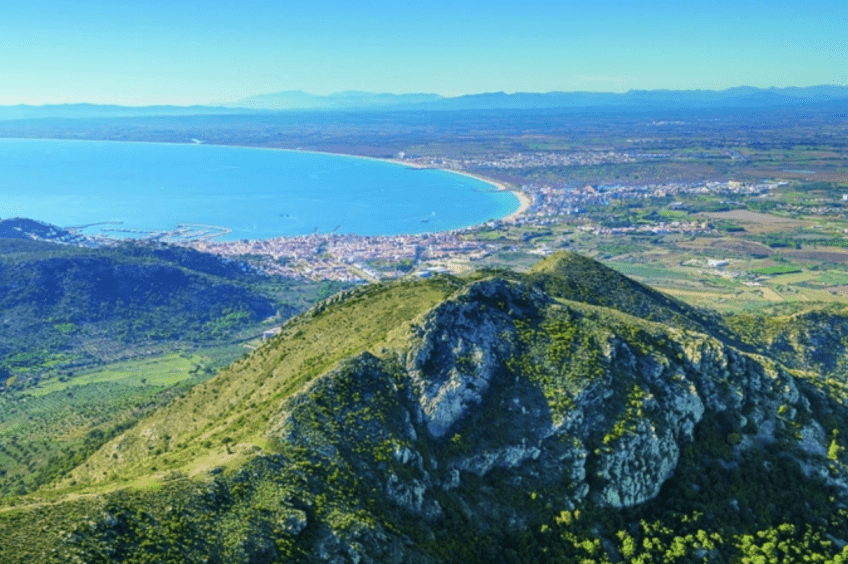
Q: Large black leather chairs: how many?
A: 0